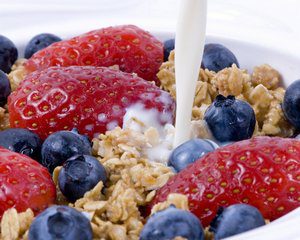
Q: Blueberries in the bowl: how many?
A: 14